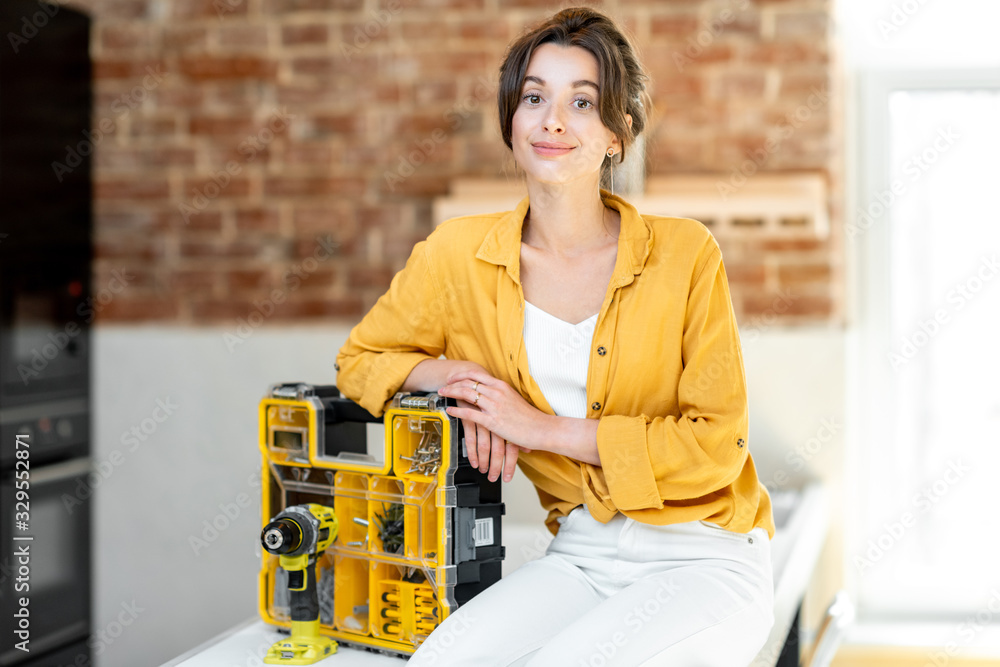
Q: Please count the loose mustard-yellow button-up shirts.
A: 1